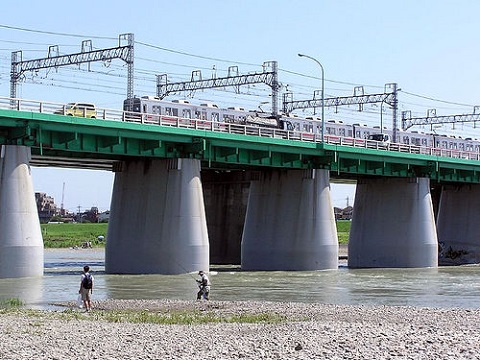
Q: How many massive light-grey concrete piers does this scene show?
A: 5